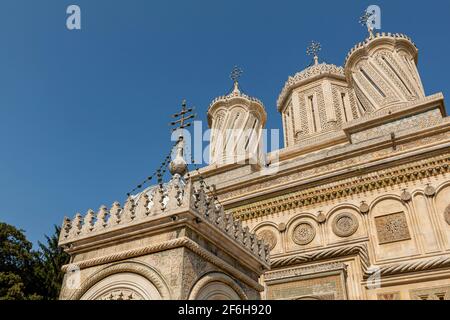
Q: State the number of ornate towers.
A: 3